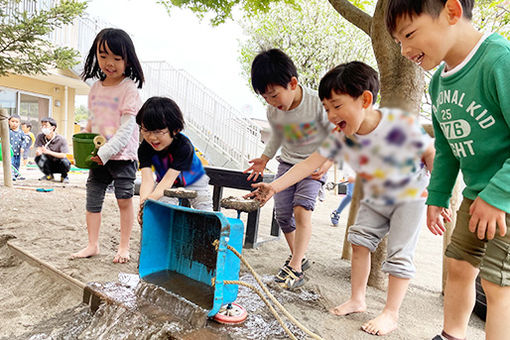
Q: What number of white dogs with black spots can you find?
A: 0